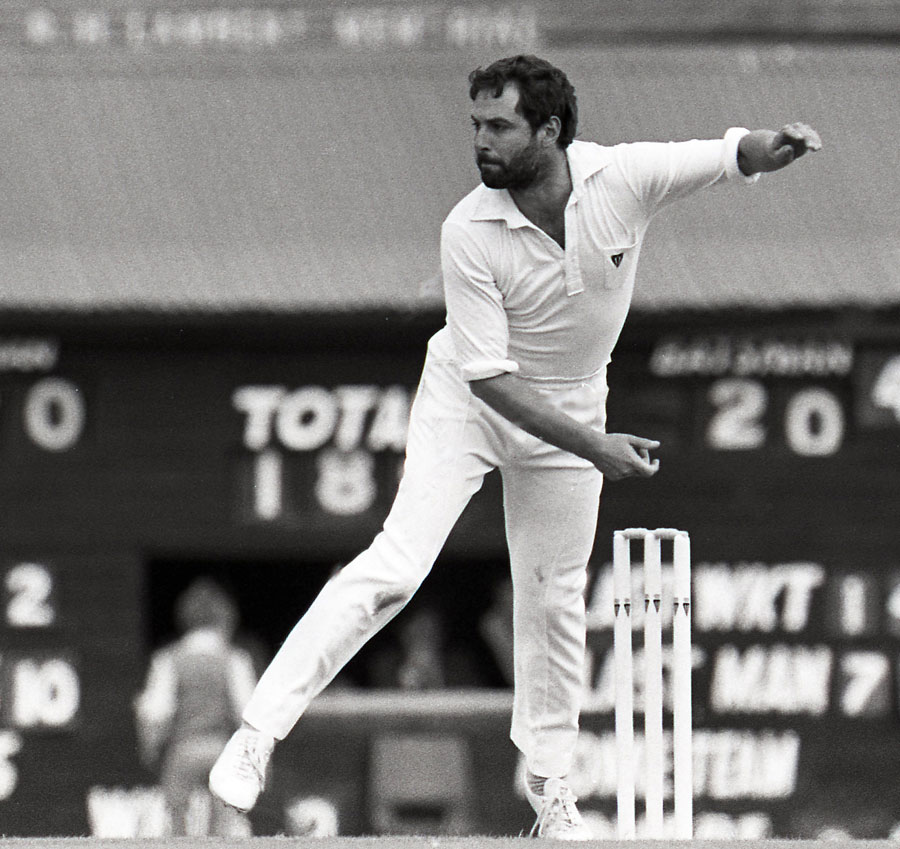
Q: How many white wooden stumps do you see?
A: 3